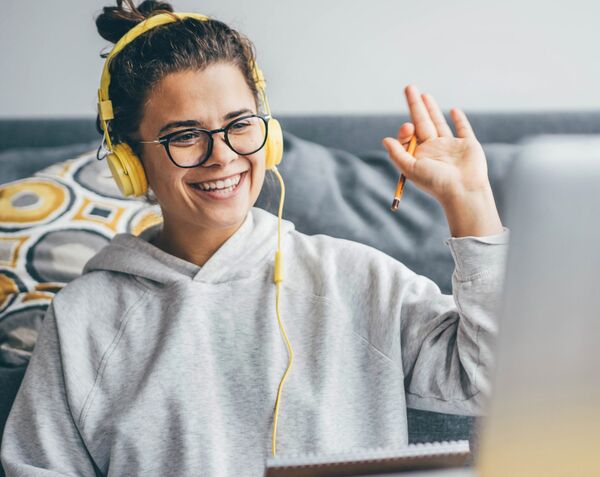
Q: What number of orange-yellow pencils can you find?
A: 1